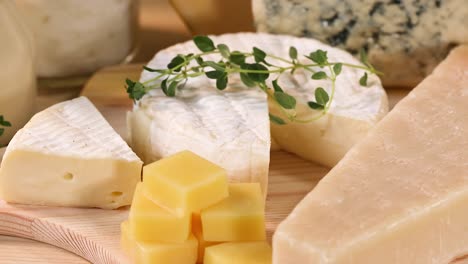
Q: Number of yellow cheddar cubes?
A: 5